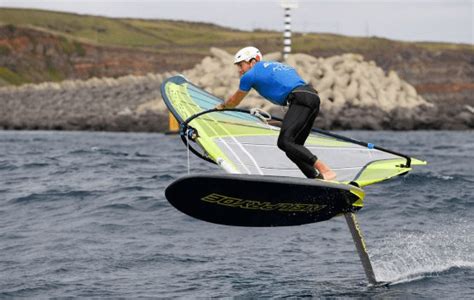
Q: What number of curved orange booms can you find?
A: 0